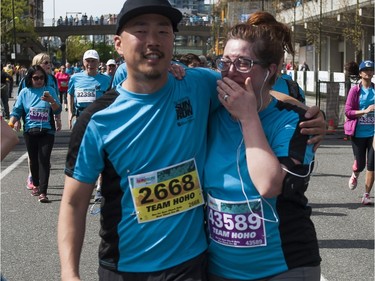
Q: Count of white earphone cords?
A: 1